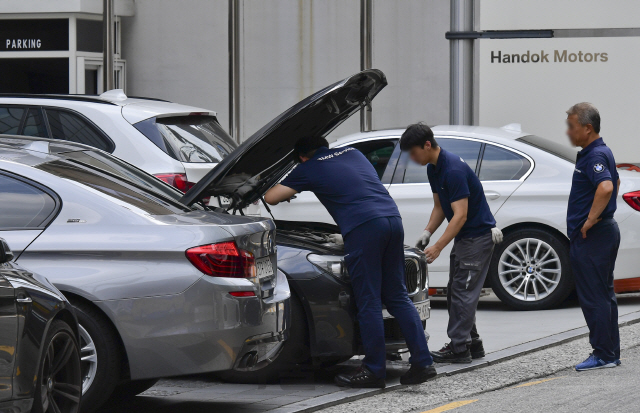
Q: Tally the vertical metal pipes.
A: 4